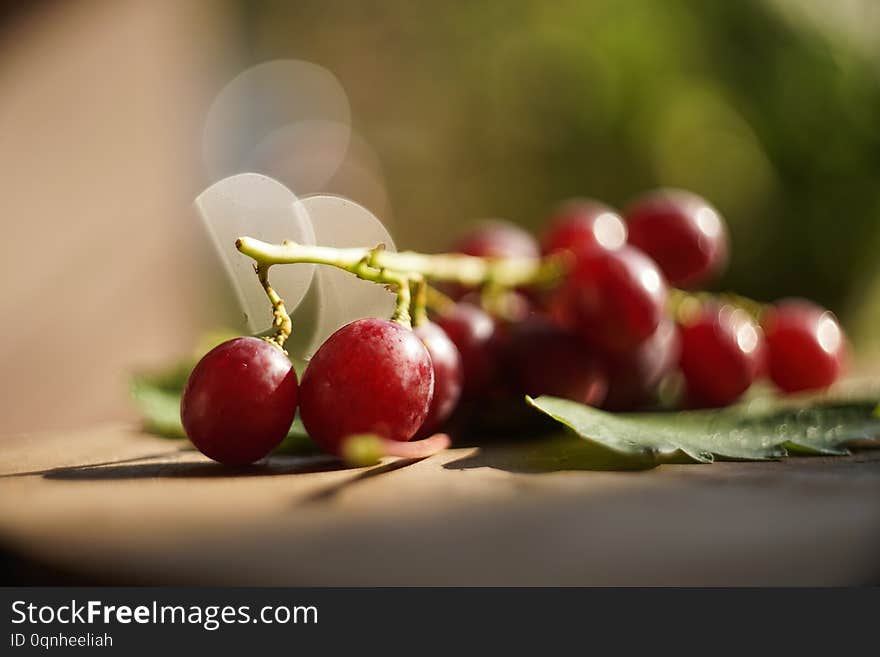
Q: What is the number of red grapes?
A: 12